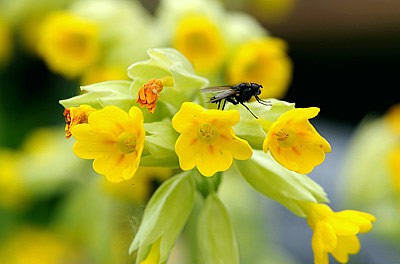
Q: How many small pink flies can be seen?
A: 0